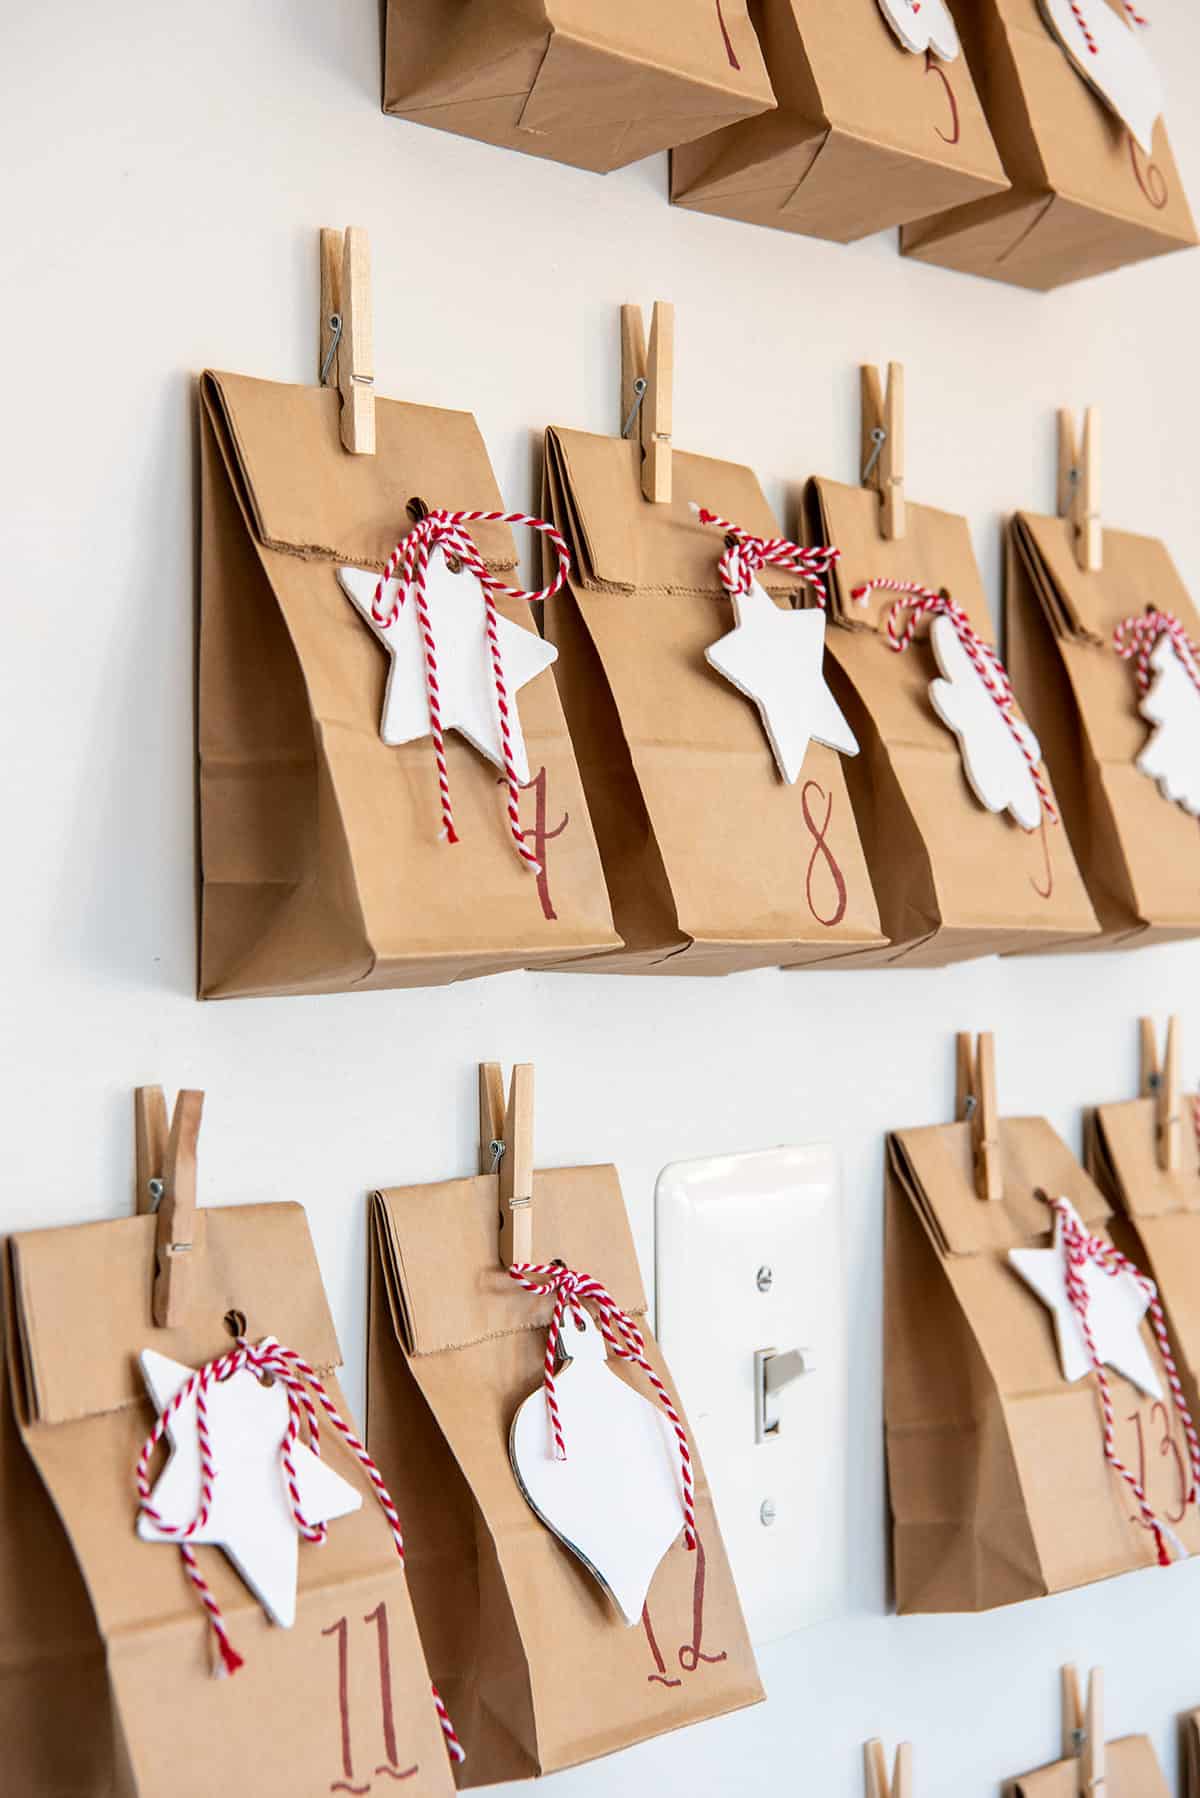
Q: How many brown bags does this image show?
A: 13